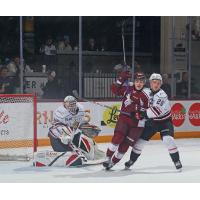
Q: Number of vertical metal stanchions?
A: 5